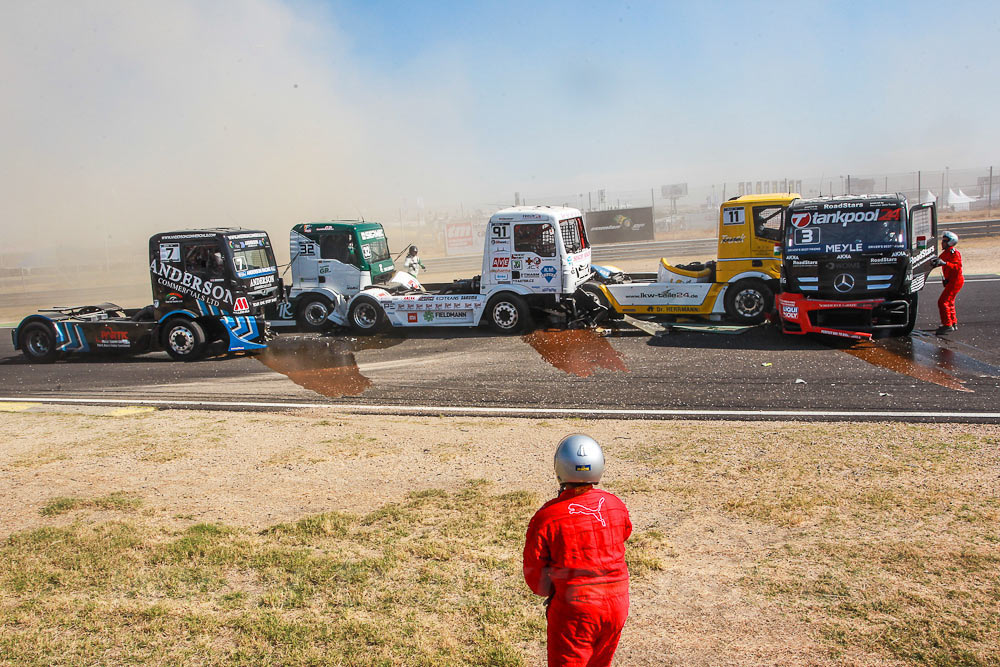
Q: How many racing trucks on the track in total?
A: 5